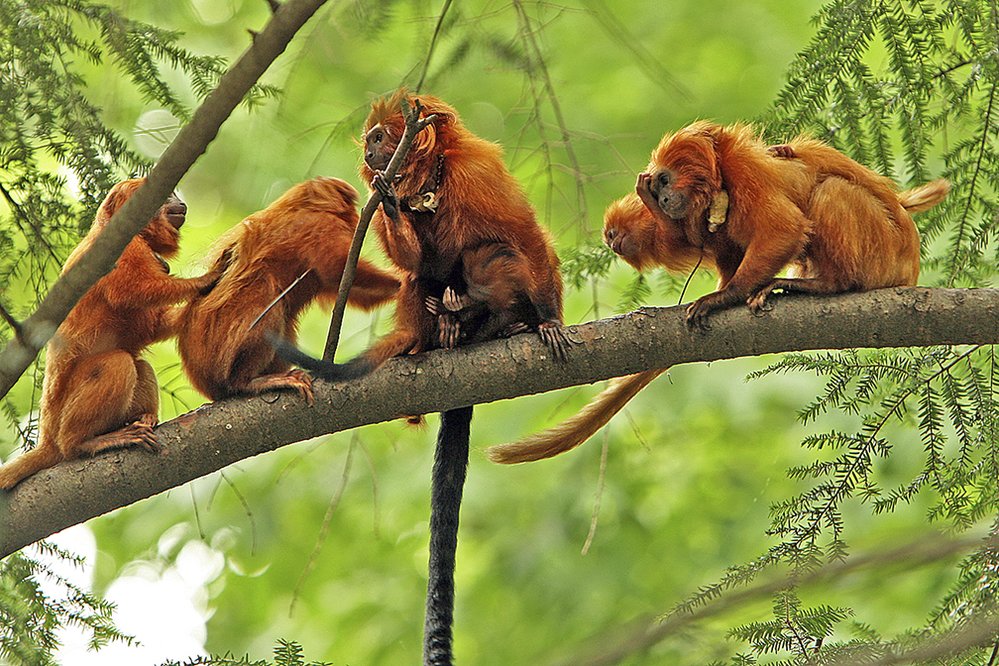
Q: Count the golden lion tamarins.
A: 5